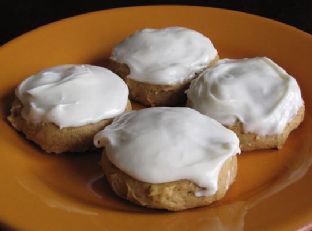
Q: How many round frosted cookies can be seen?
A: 4